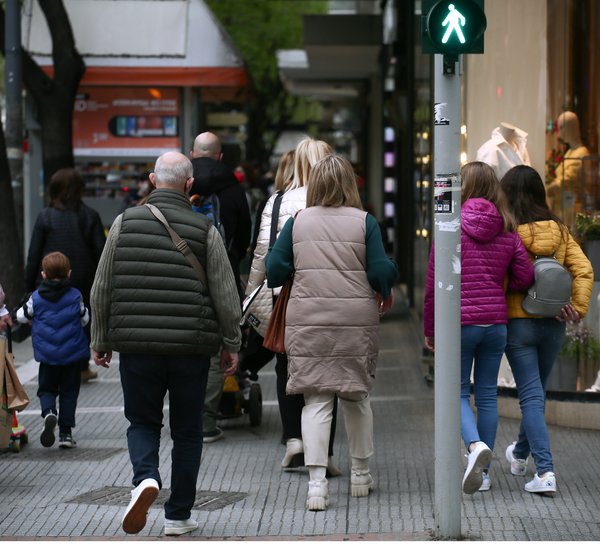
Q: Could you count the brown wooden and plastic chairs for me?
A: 0